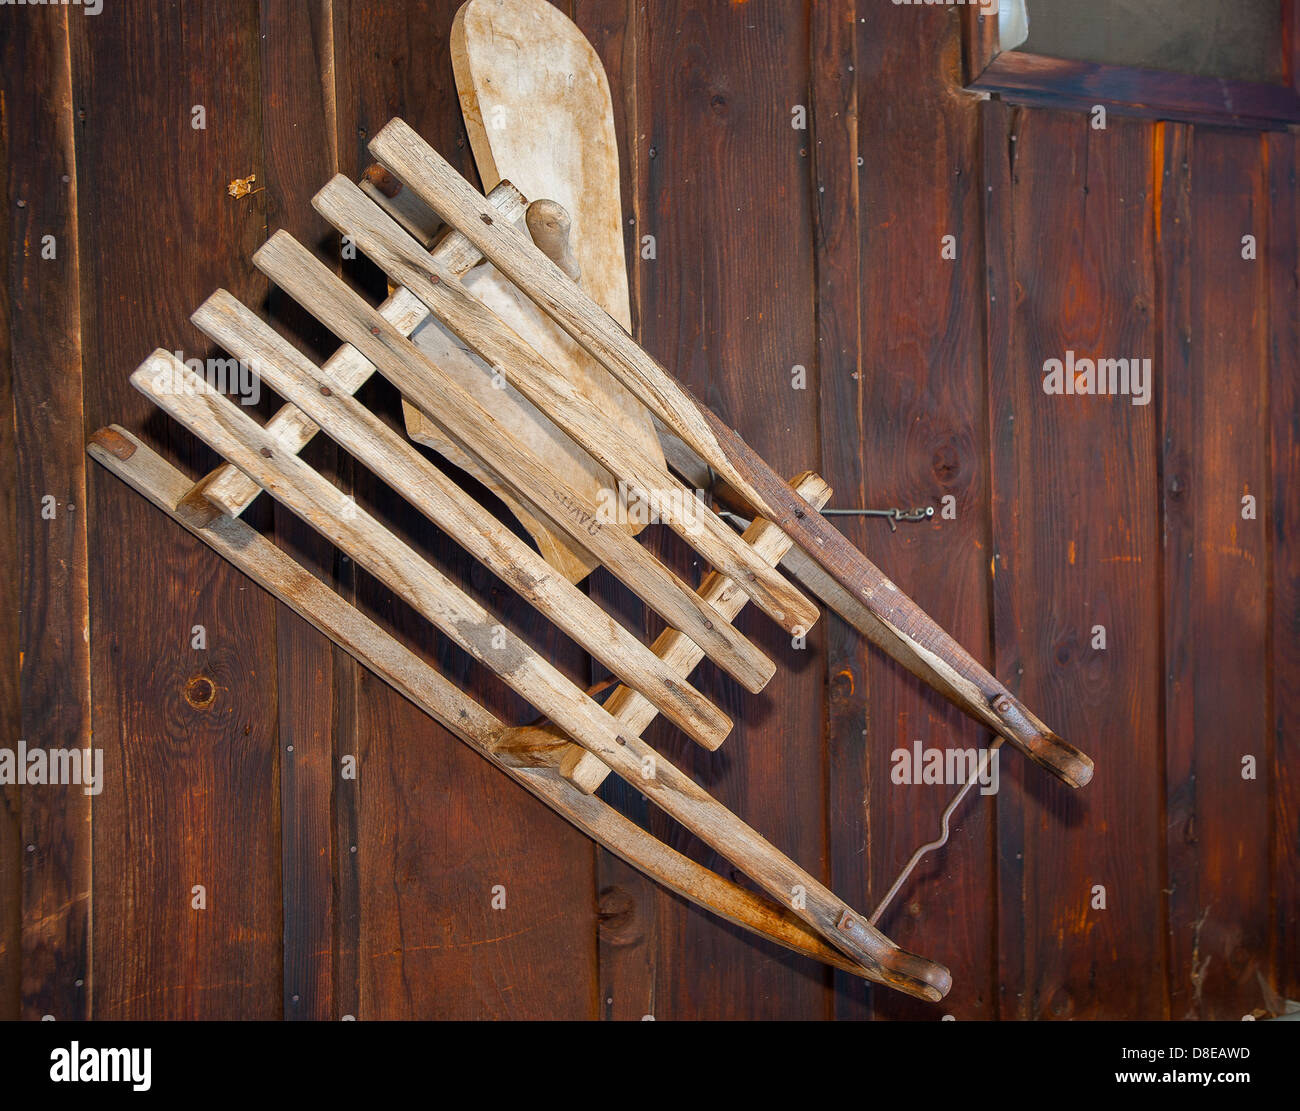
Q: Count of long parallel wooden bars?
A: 5